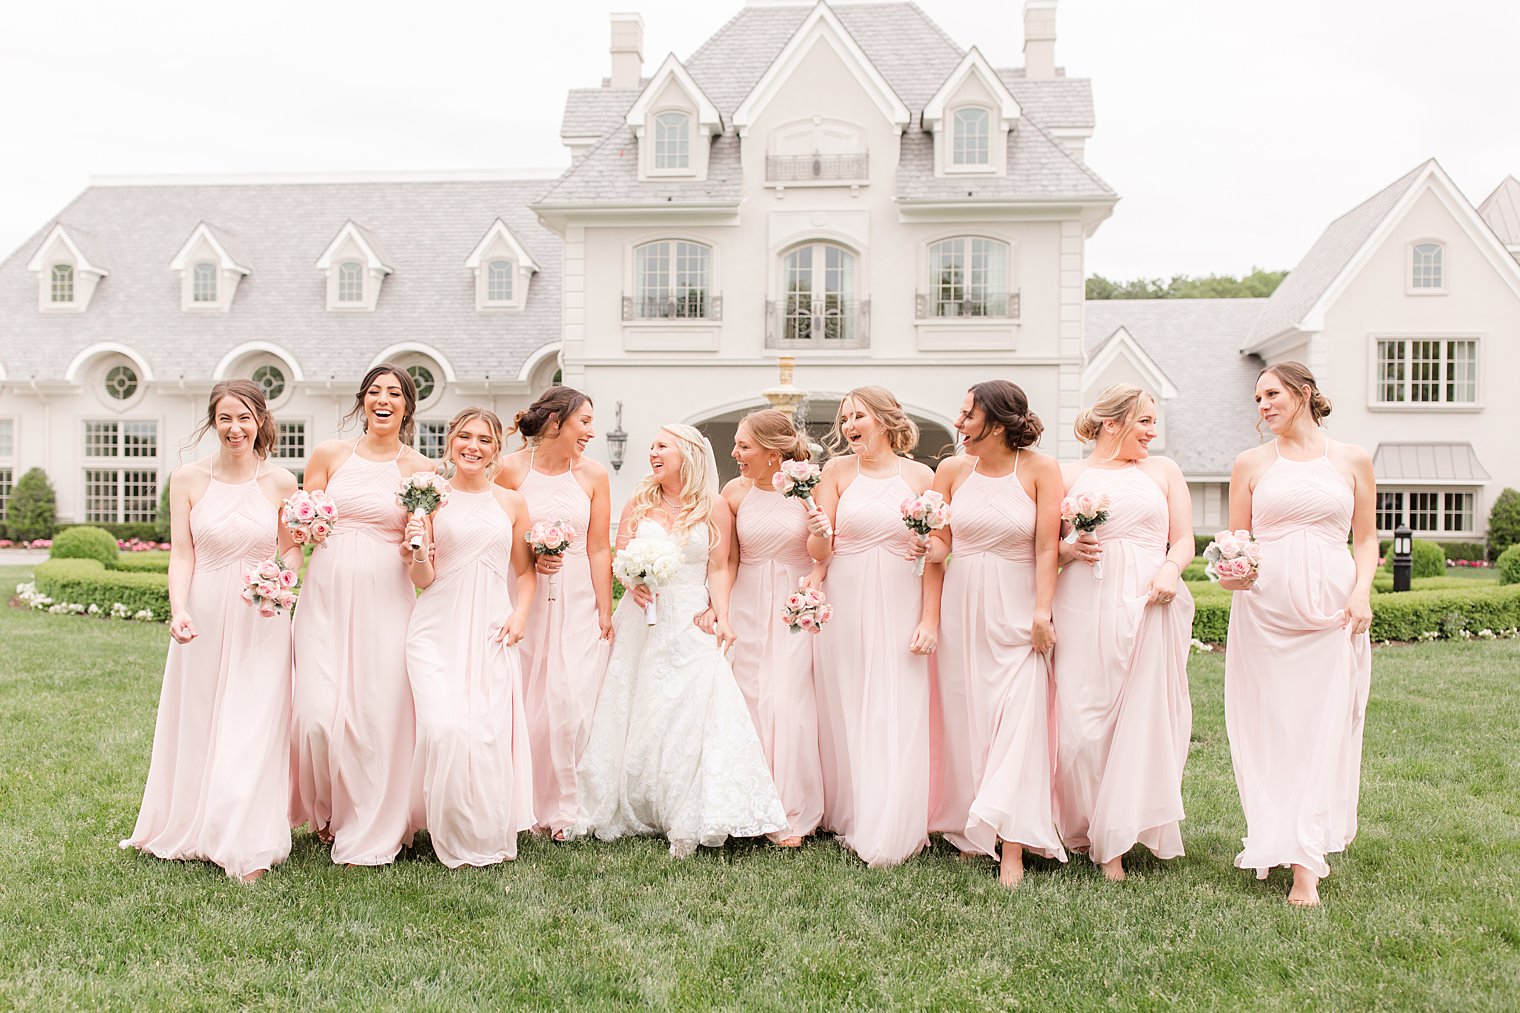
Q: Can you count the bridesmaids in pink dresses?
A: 9